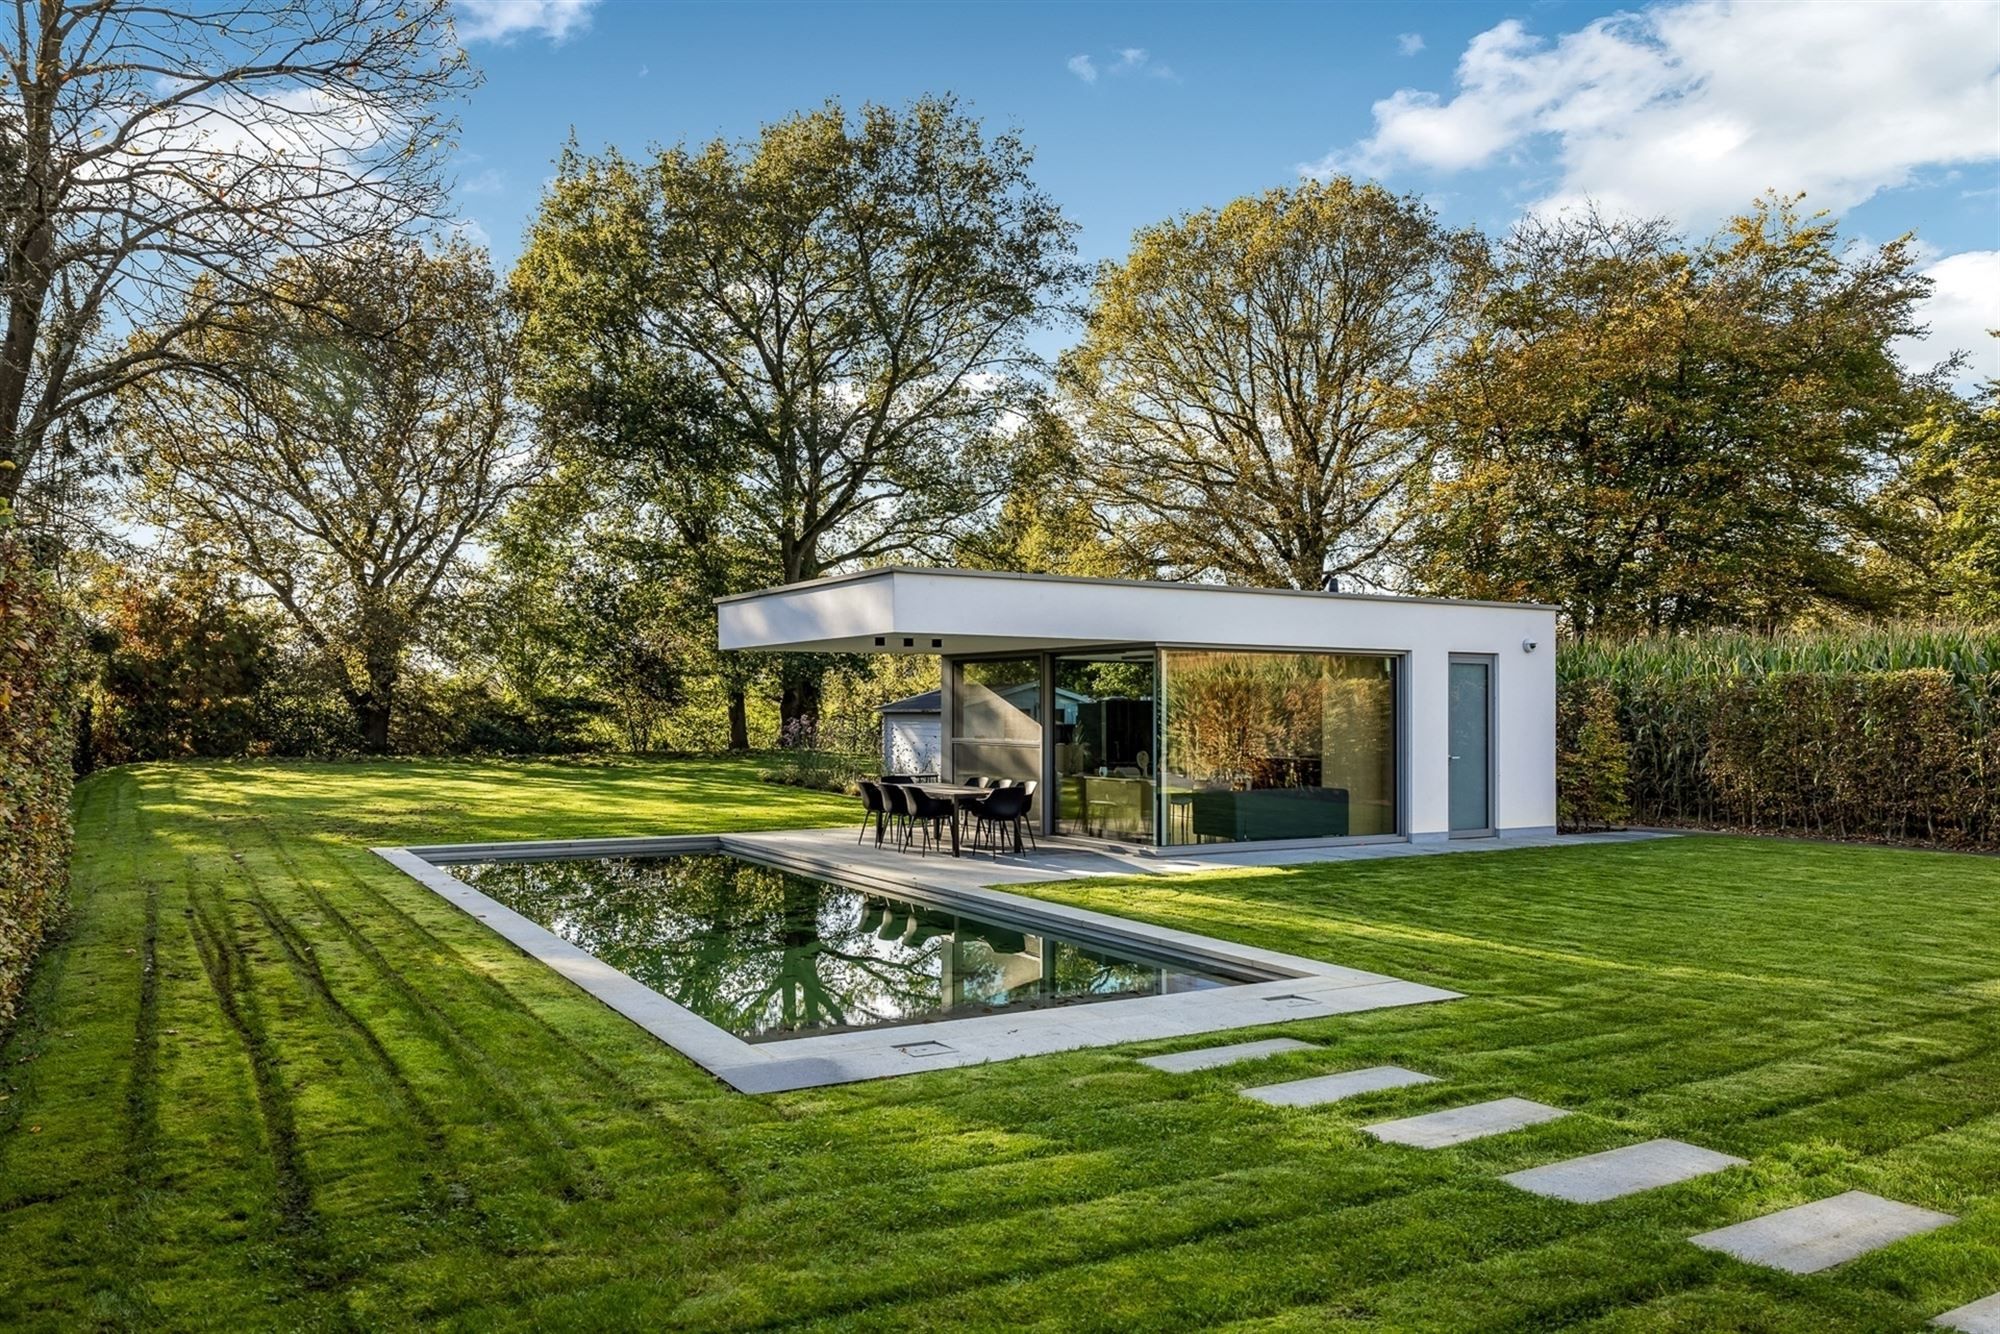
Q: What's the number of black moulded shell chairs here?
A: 8